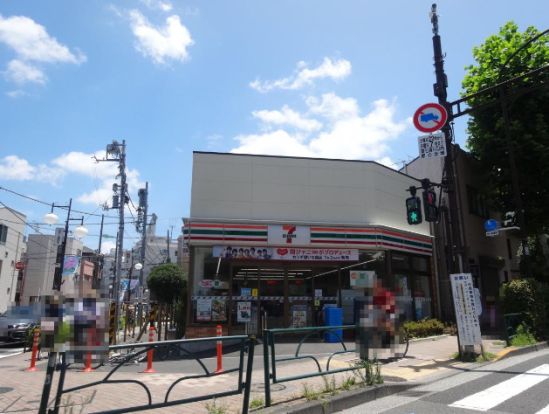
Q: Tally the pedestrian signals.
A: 2